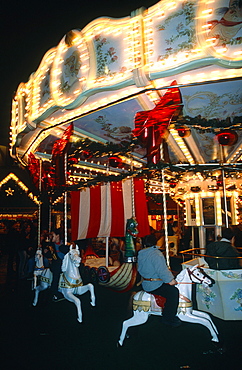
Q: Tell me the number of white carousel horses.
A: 3